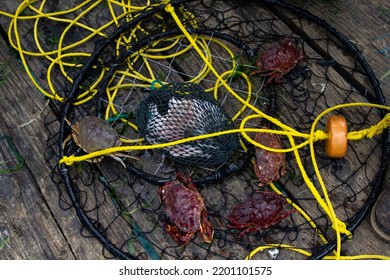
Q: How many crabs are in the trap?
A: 5